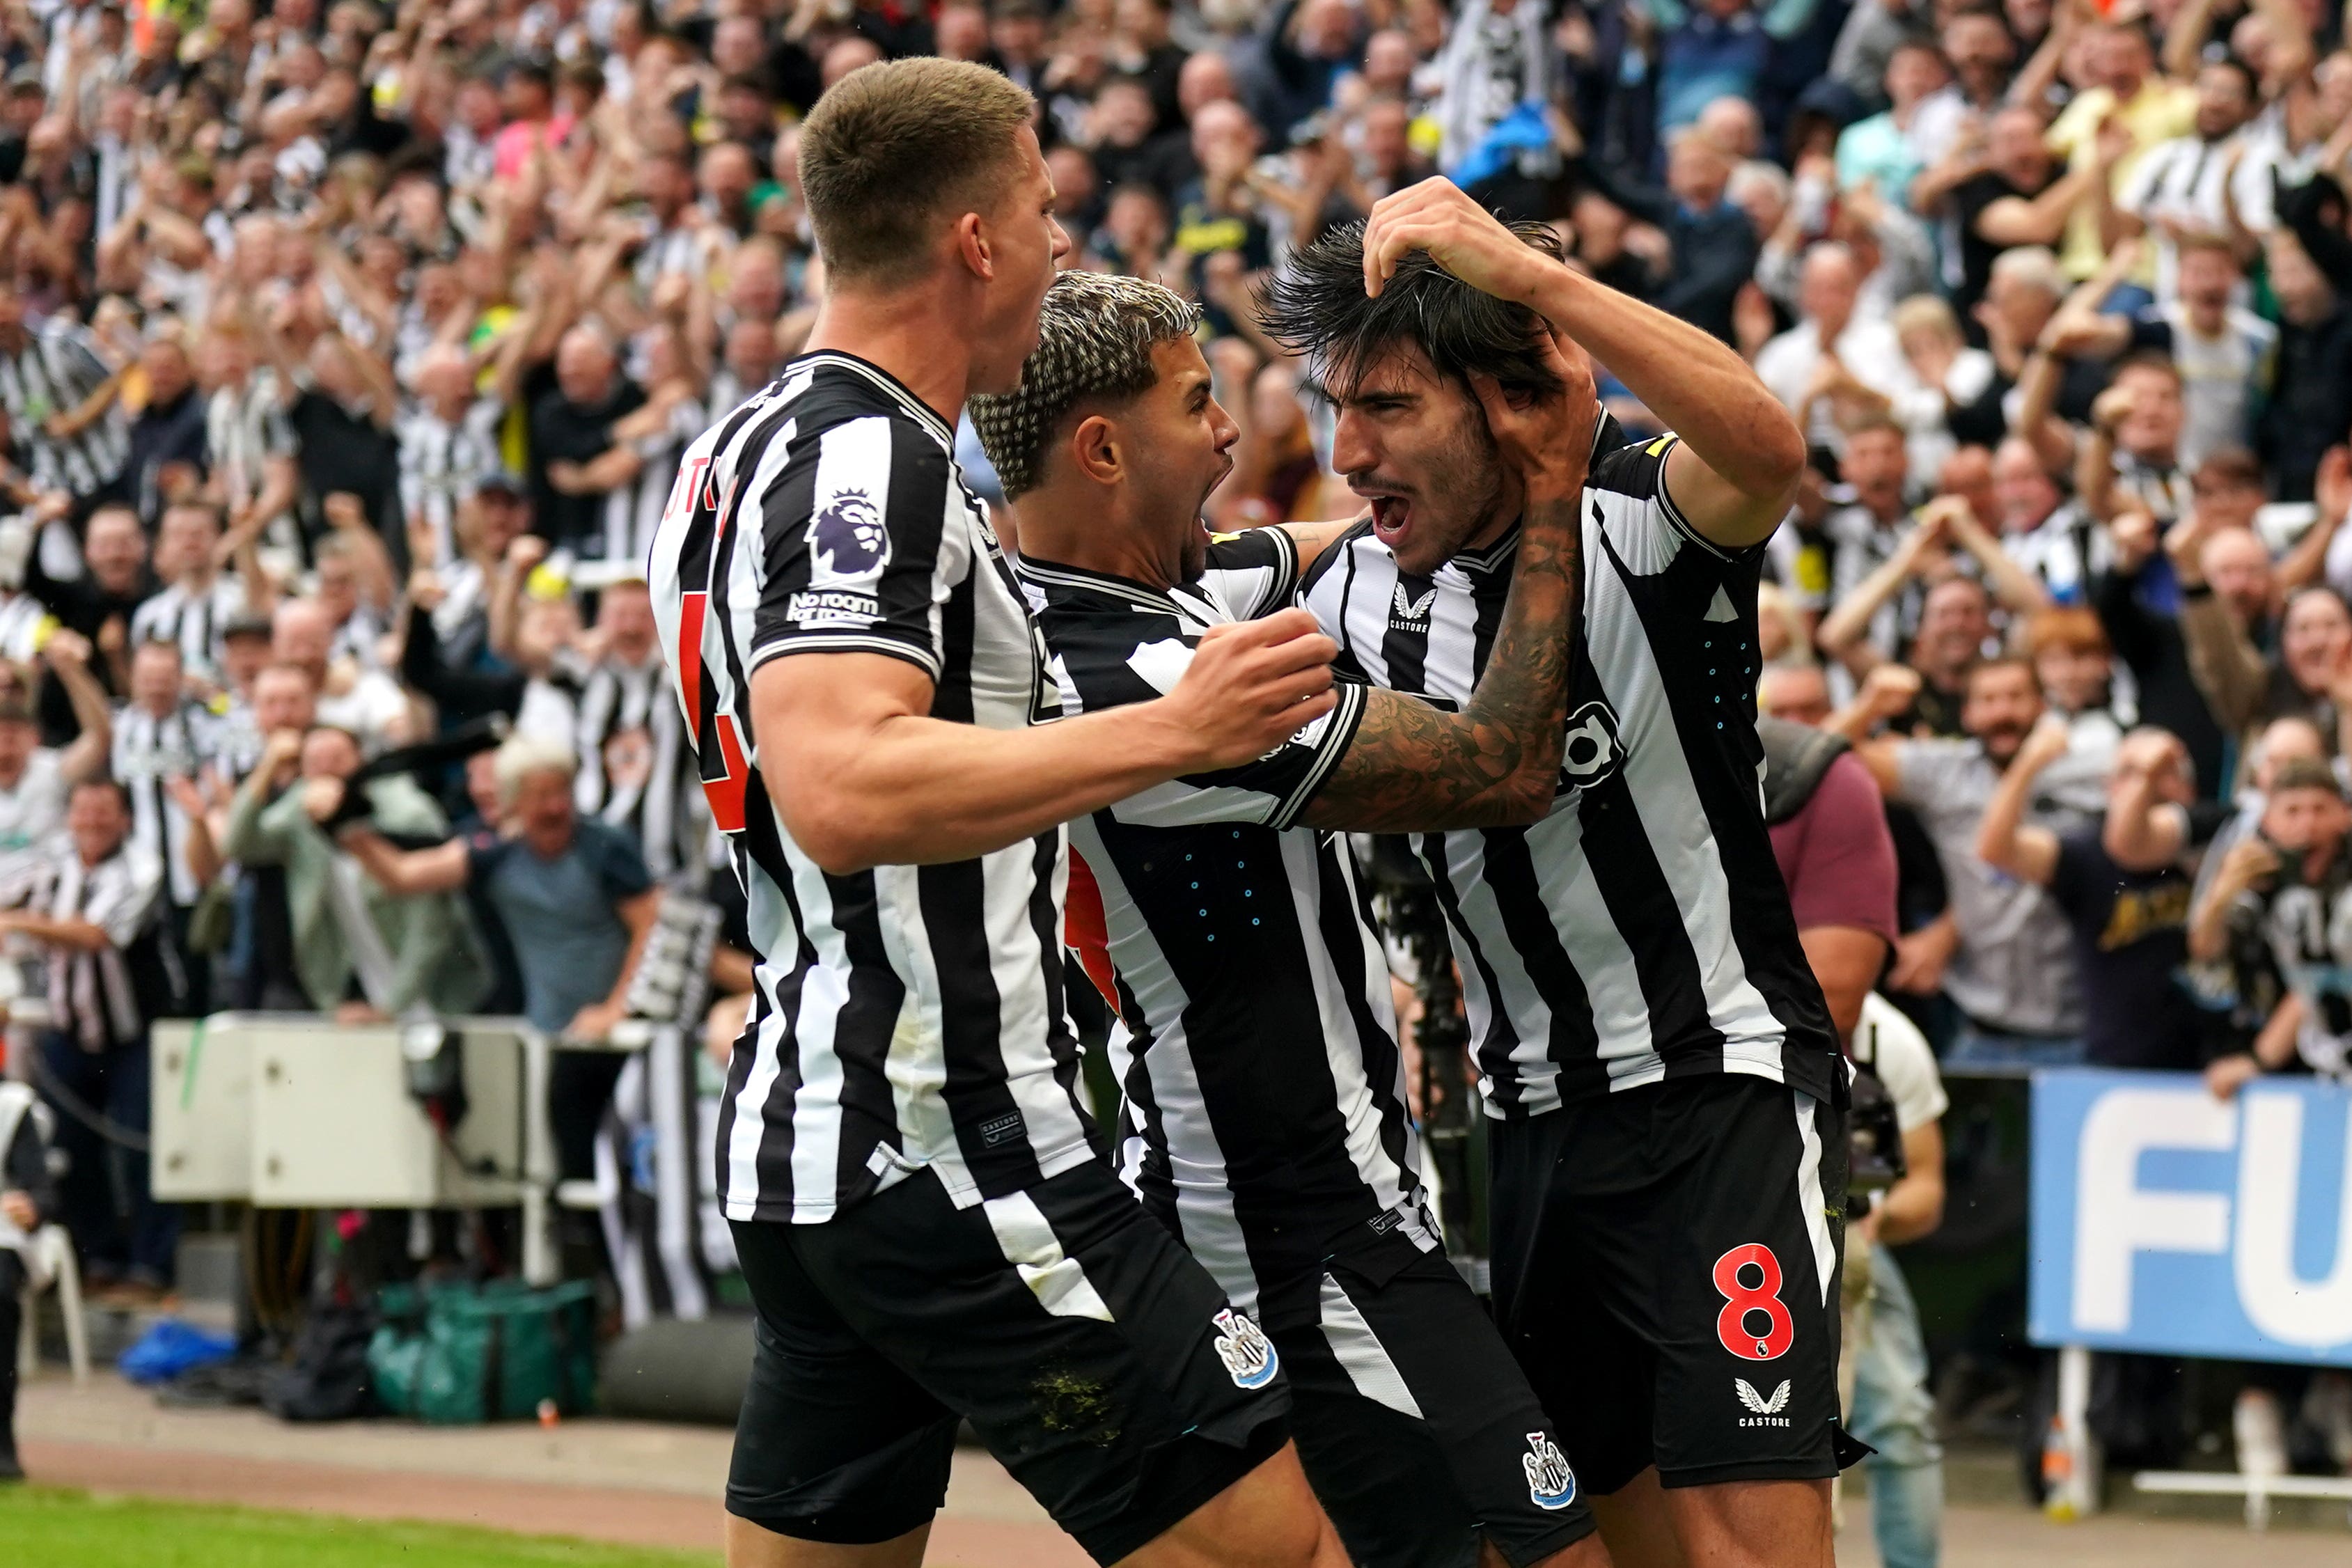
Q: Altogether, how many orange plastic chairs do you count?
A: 0